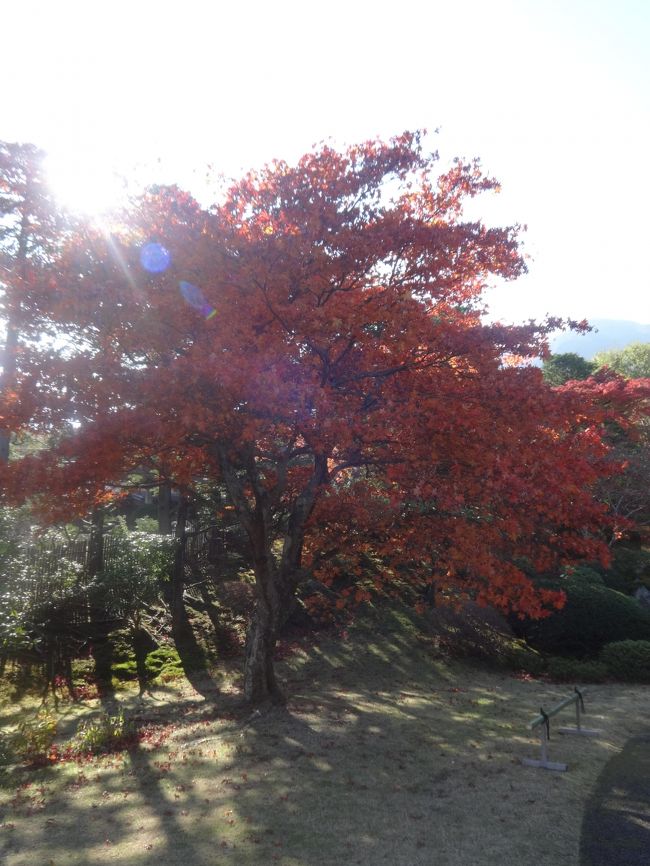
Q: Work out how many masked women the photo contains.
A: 0